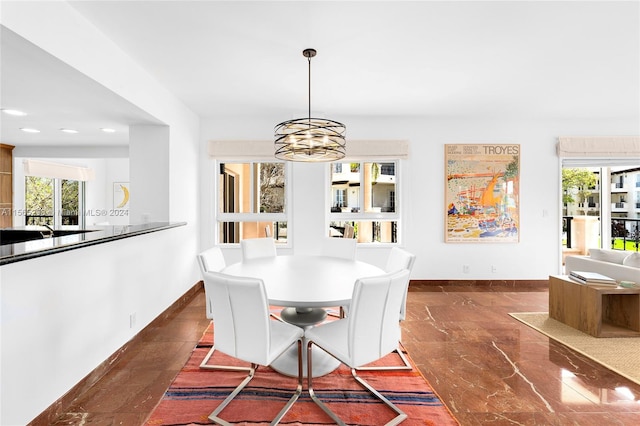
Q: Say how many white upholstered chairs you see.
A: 6